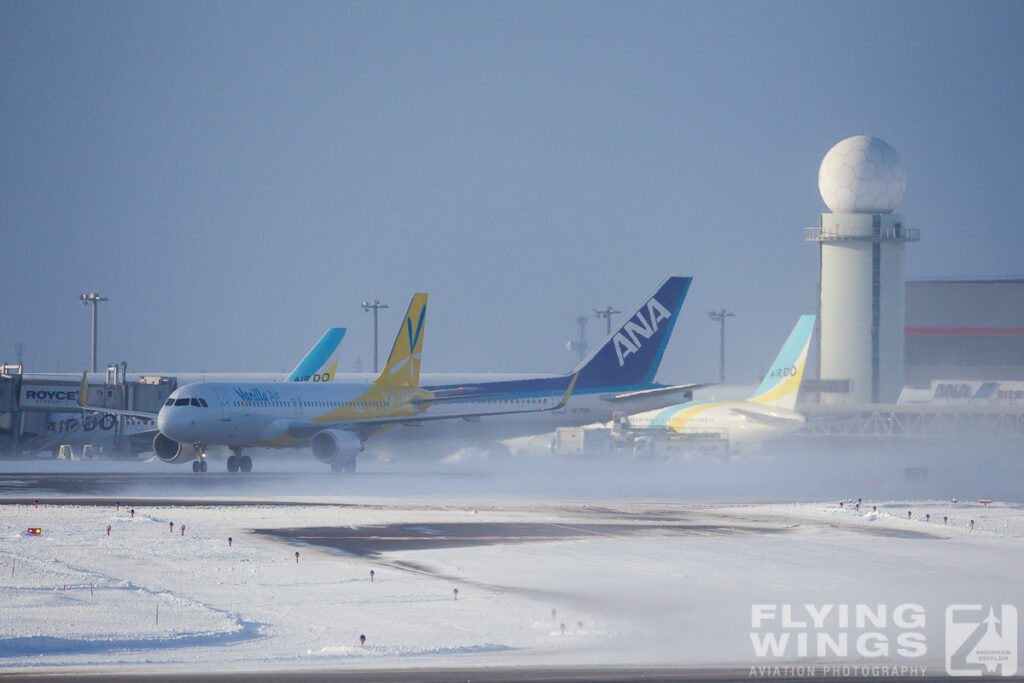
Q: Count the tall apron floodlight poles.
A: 4